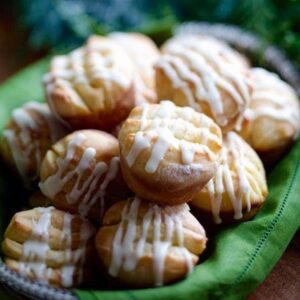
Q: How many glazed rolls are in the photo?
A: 10